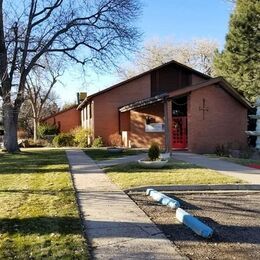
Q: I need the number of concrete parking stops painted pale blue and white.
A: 2